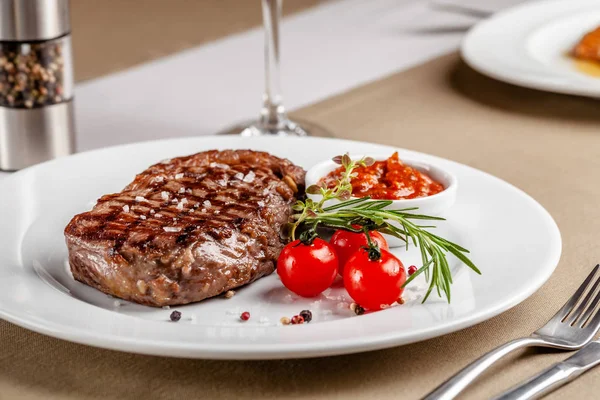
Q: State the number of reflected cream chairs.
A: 0